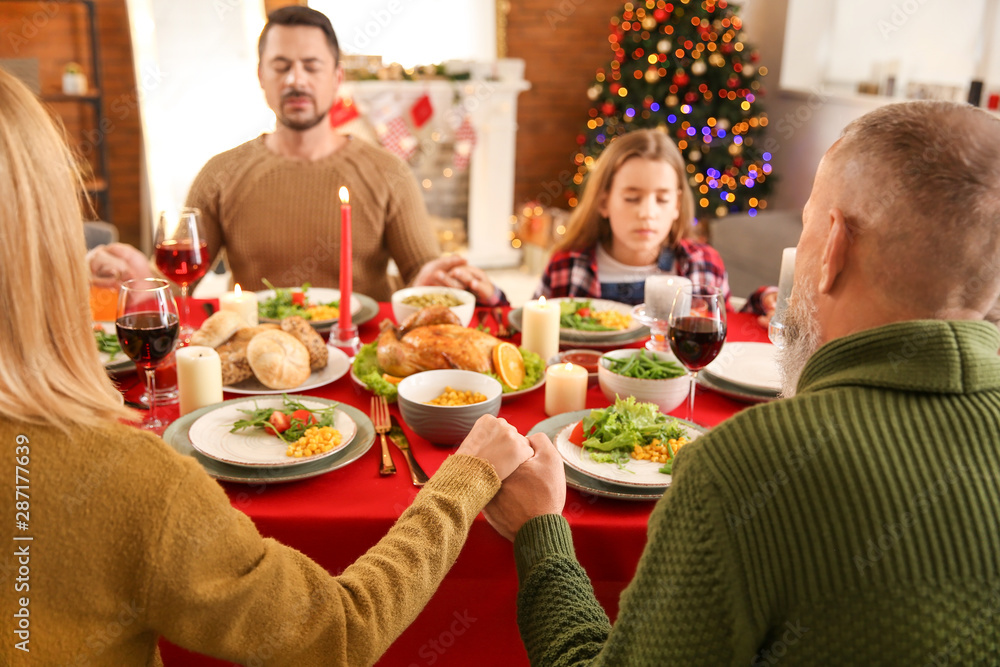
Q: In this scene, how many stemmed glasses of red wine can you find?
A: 3